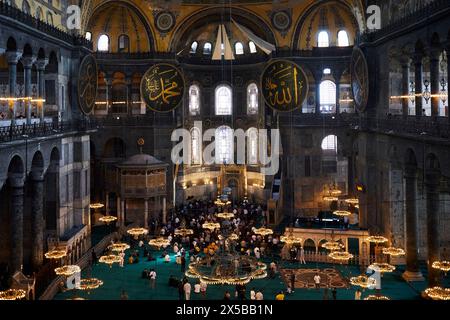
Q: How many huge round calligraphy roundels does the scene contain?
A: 4